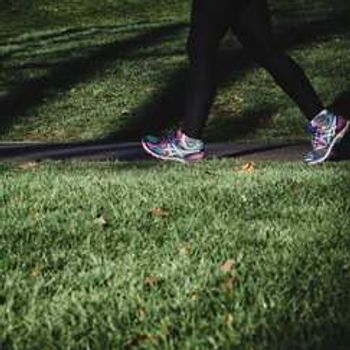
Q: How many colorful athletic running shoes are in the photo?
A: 2